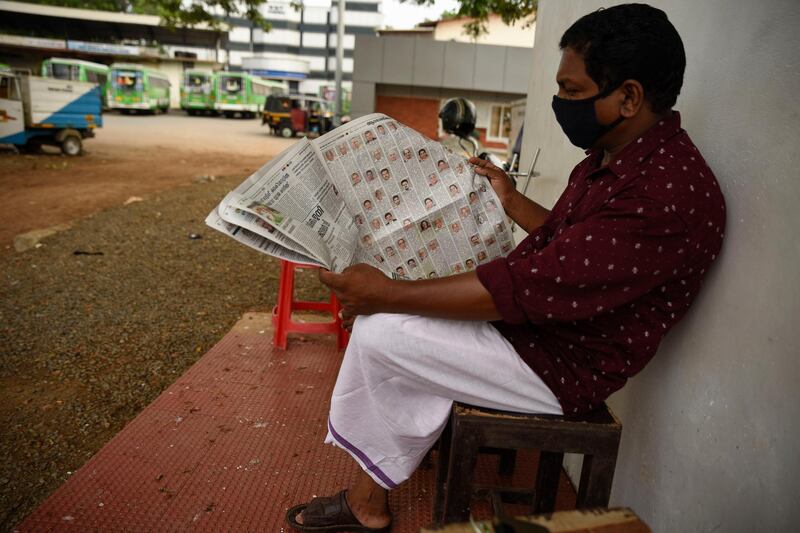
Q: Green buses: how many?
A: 4